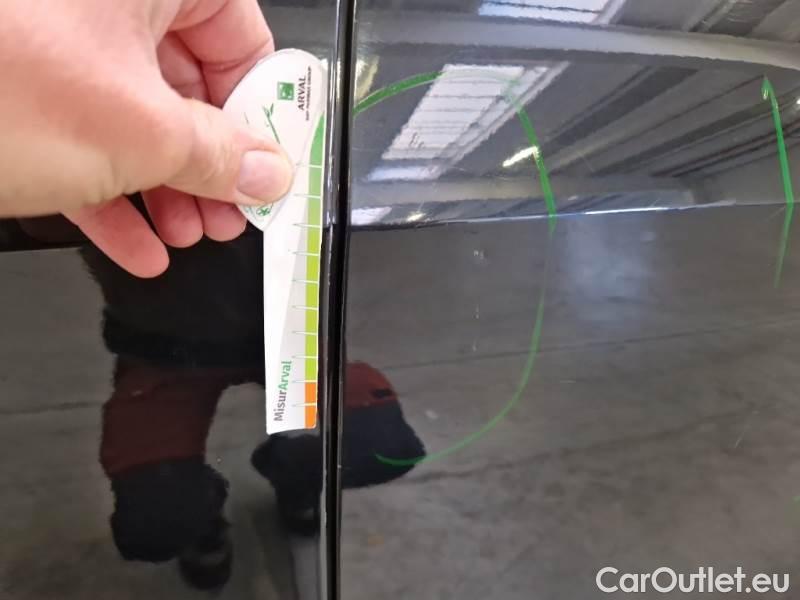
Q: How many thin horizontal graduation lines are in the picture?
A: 10